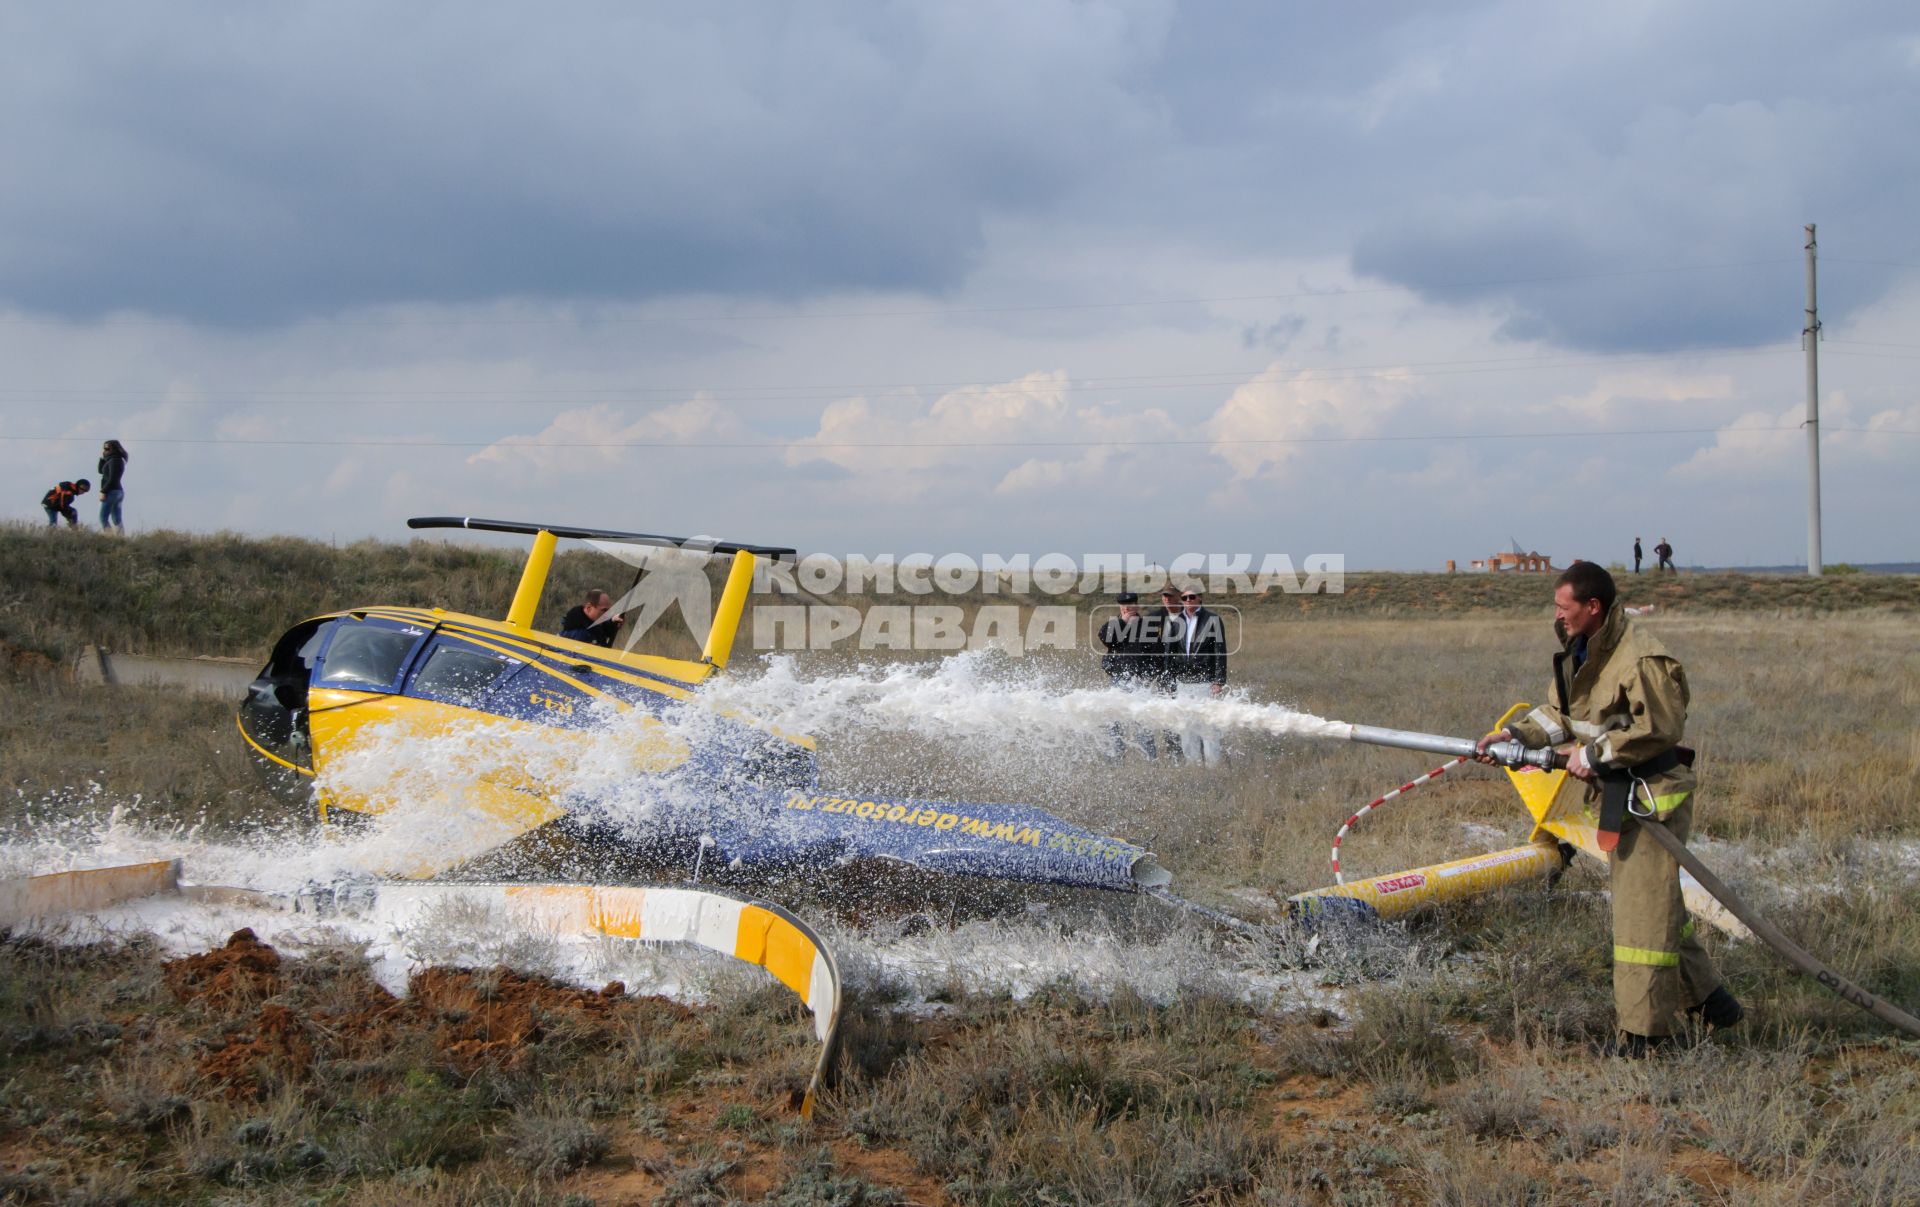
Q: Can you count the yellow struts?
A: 2